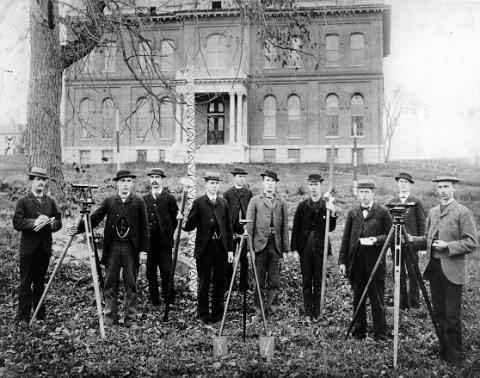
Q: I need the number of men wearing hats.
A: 10